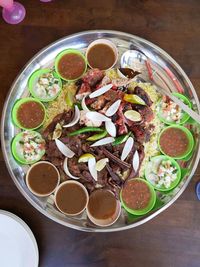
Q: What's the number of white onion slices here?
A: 12